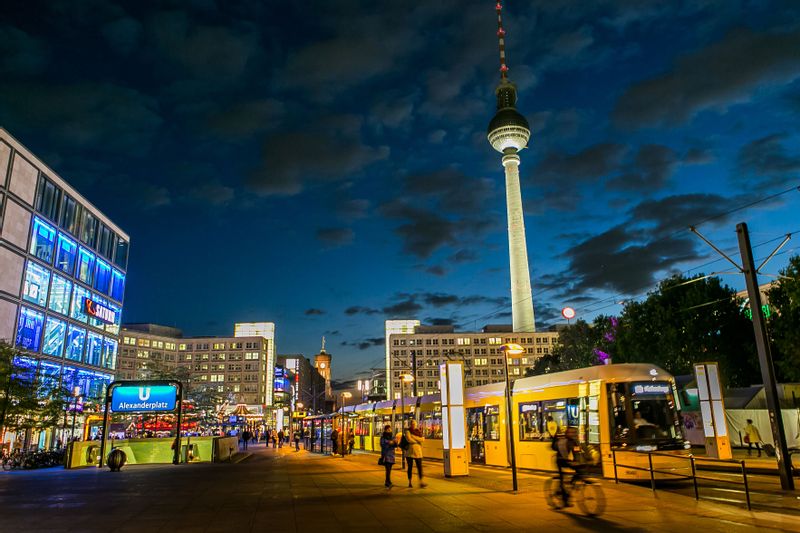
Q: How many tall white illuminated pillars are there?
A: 2